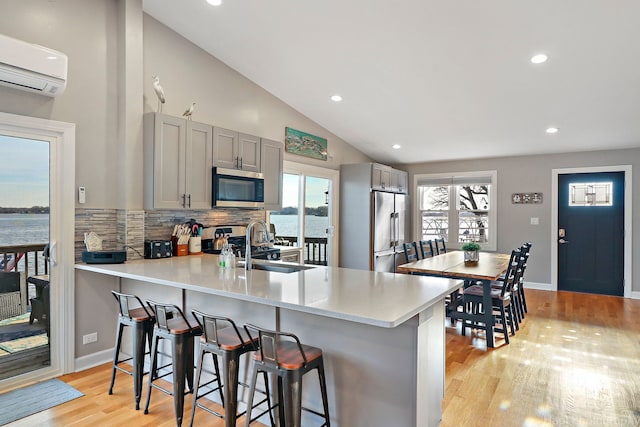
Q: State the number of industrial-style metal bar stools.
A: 4